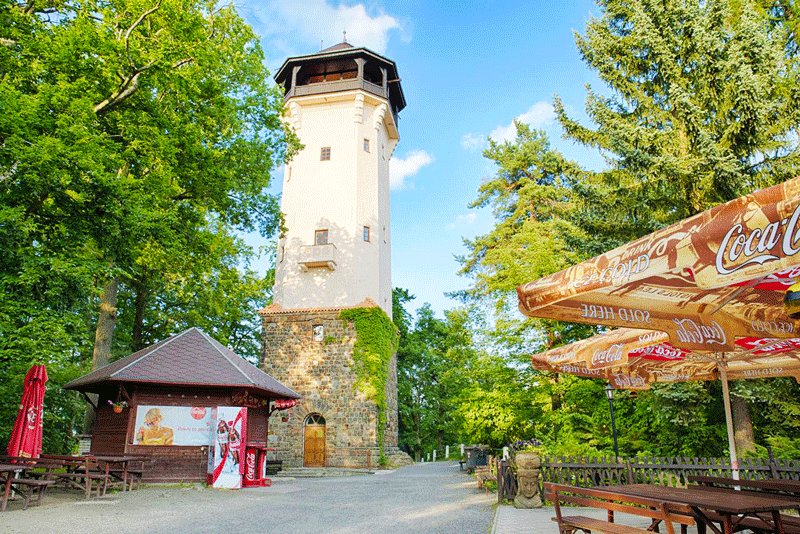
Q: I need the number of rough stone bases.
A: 1